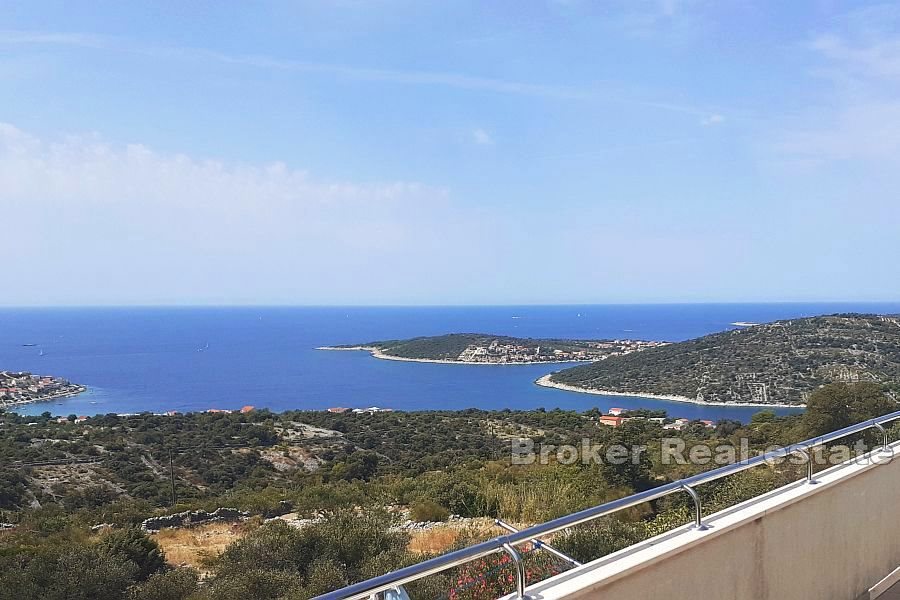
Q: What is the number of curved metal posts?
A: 4